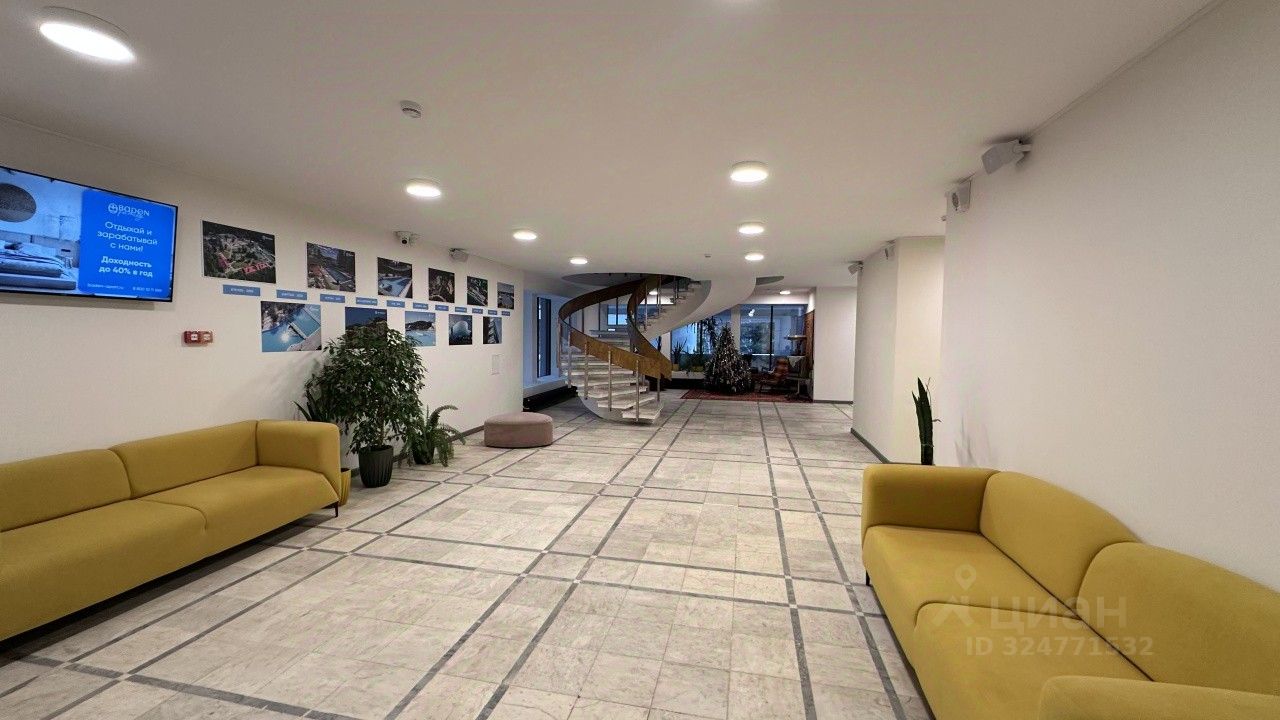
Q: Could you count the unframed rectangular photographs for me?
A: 11